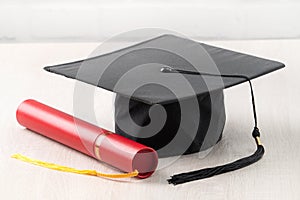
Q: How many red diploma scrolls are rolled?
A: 1